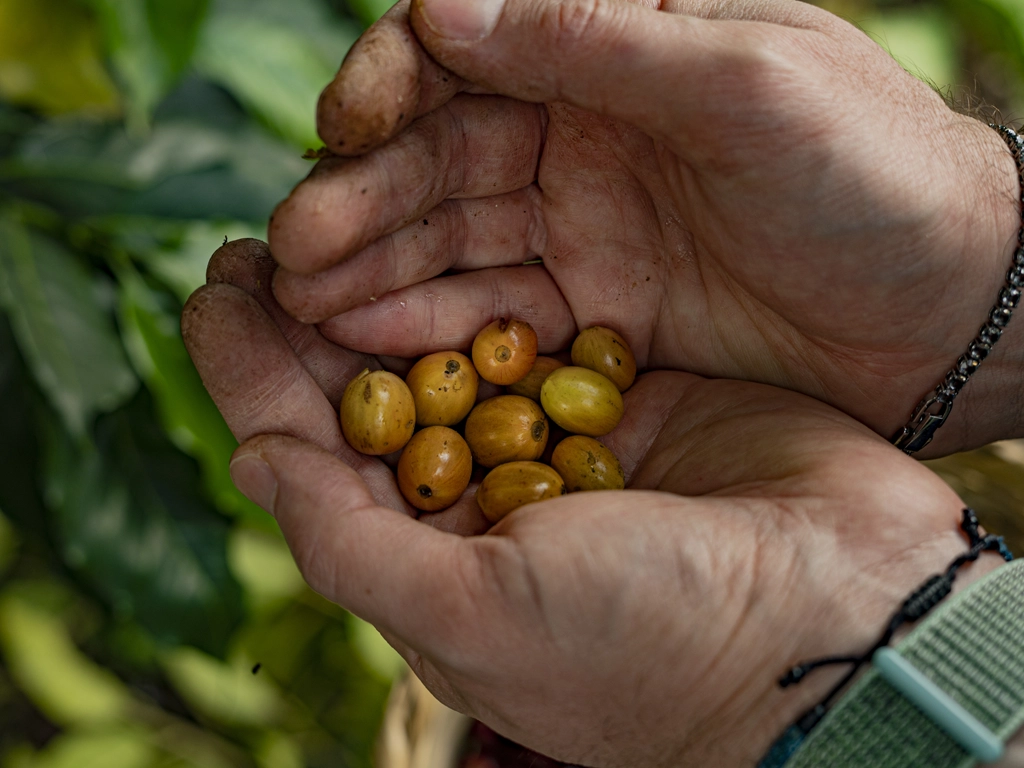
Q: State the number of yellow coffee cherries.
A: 10